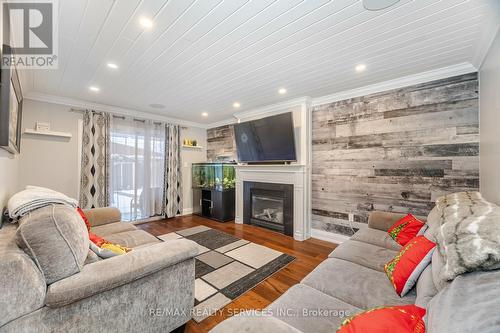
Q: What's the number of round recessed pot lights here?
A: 7